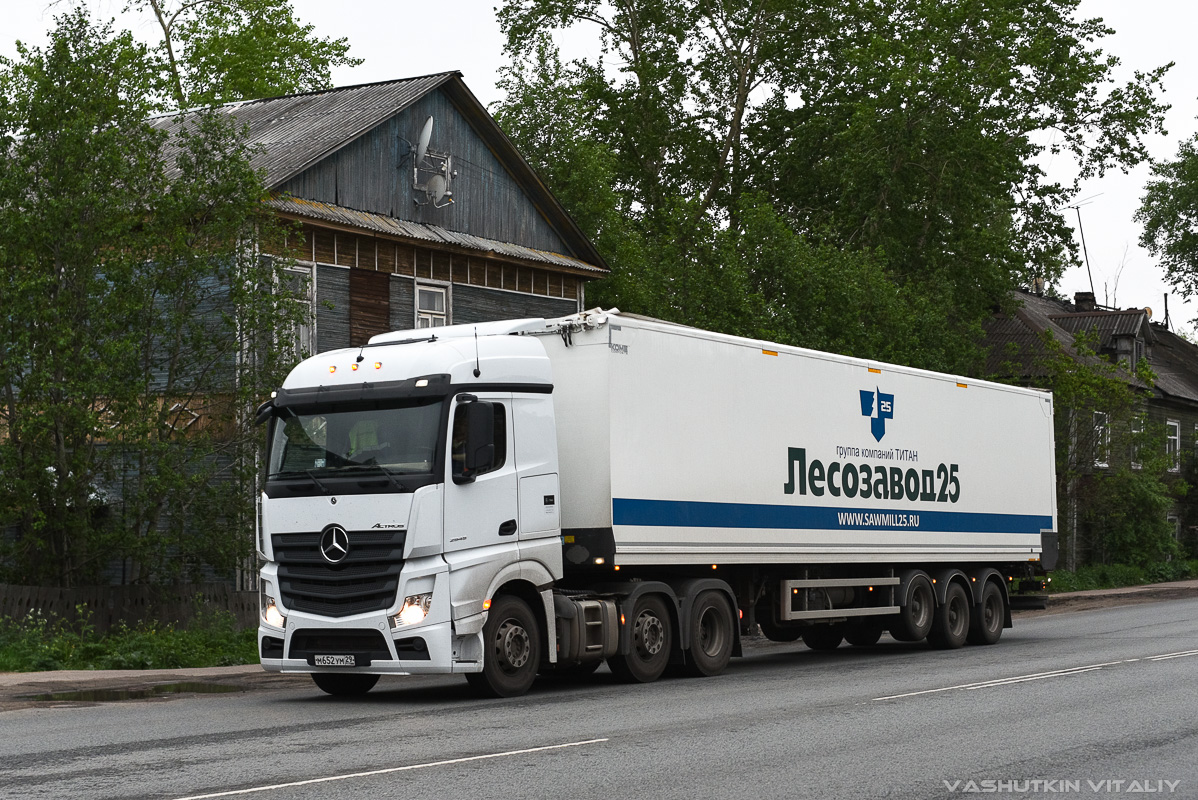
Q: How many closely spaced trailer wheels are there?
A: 3